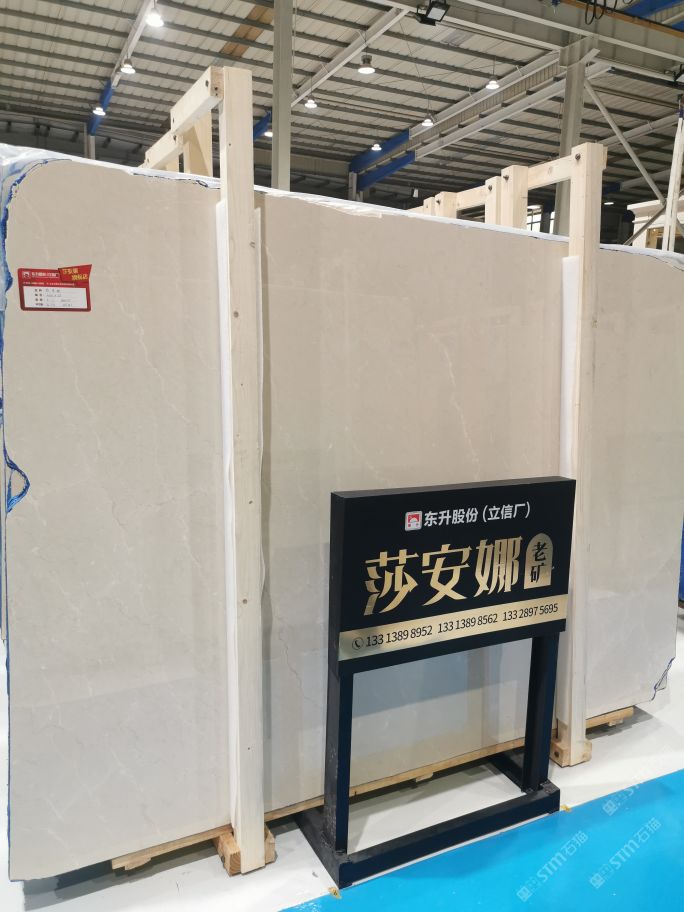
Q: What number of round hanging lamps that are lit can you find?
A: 9